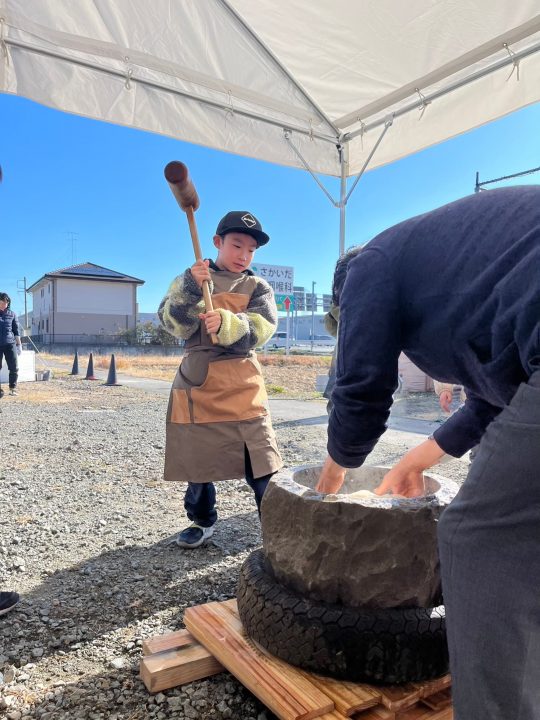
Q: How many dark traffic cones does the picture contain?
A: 3